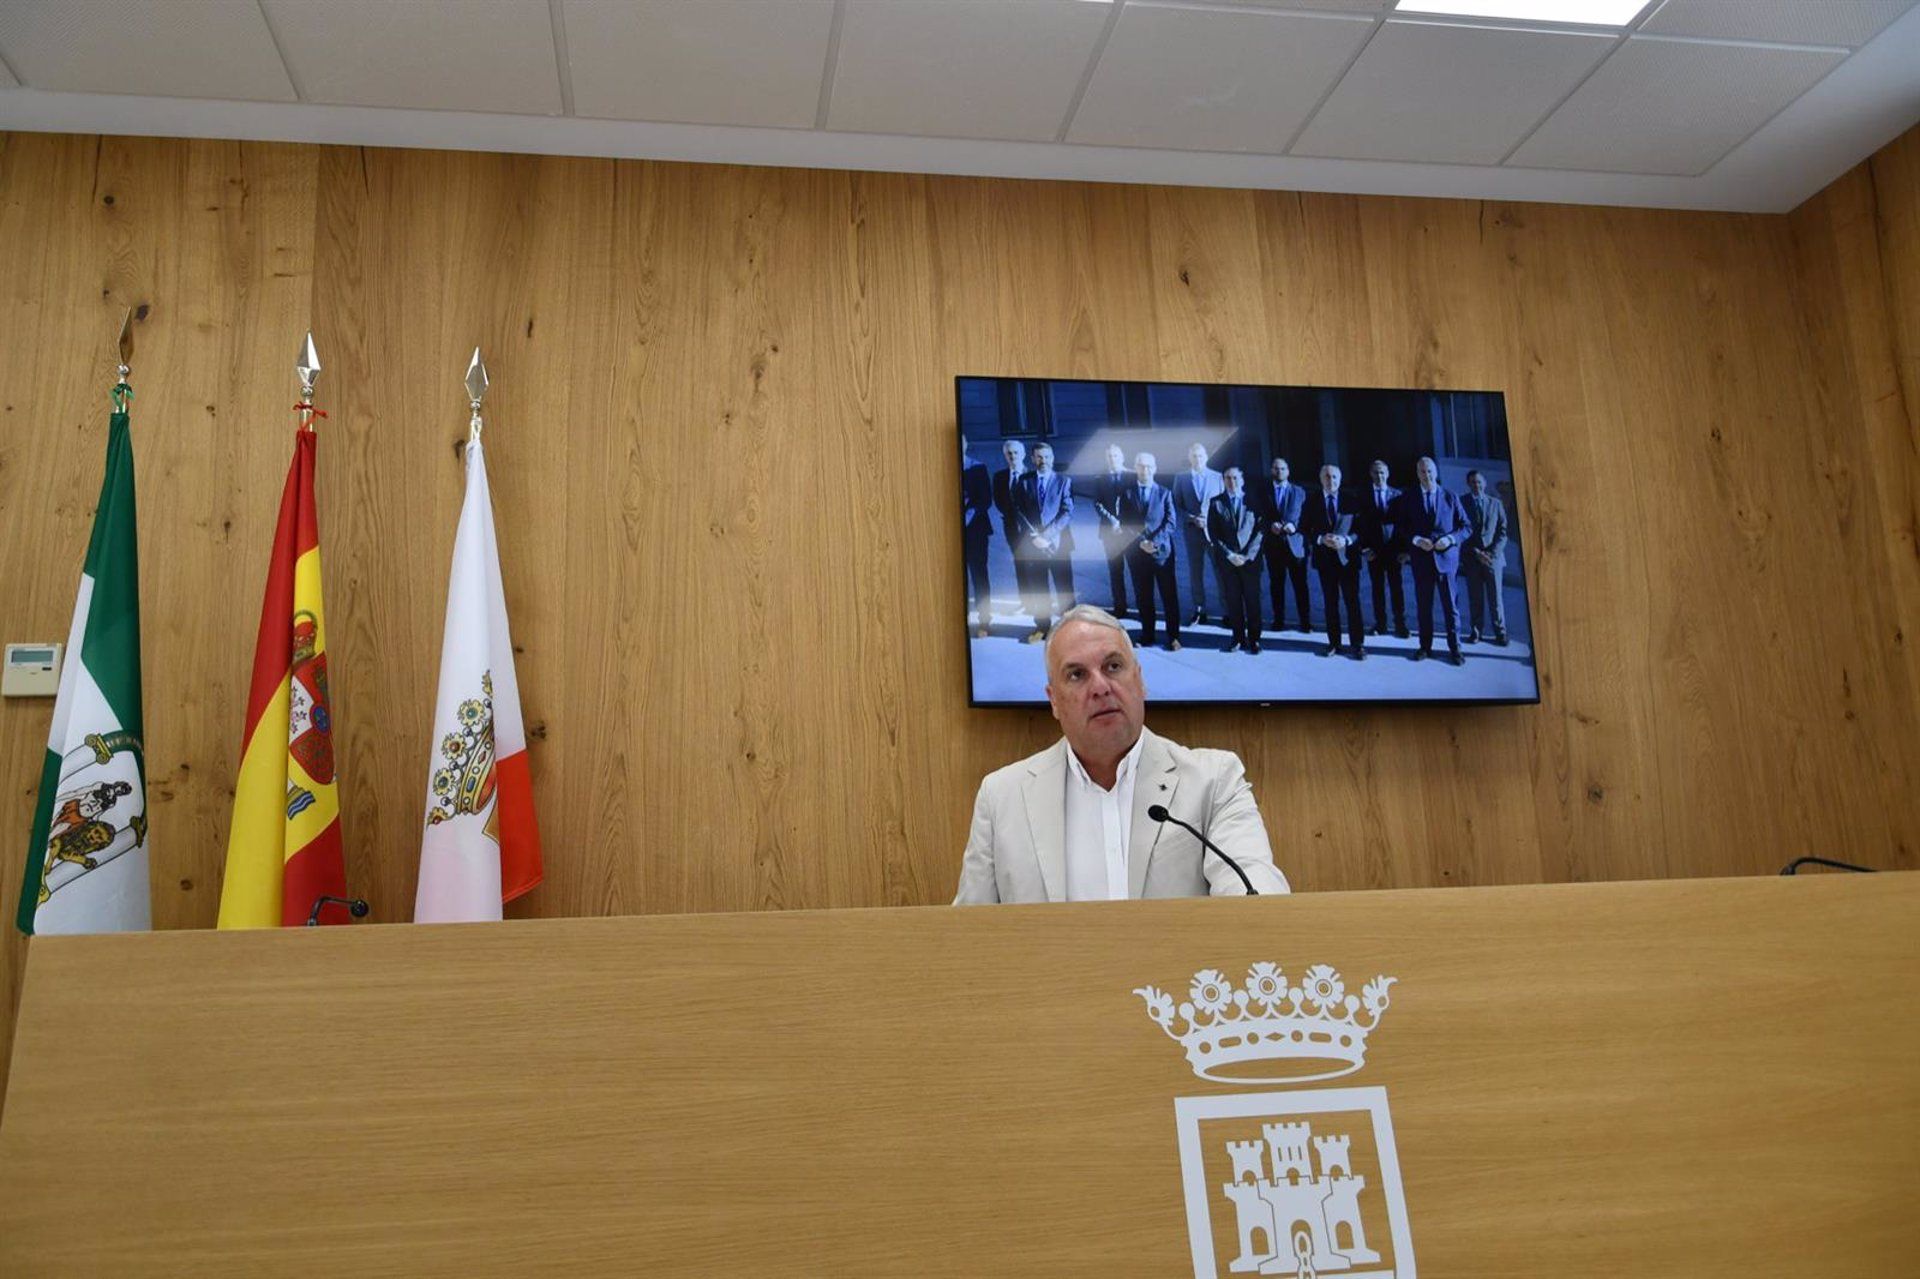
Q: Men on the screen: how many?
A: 12